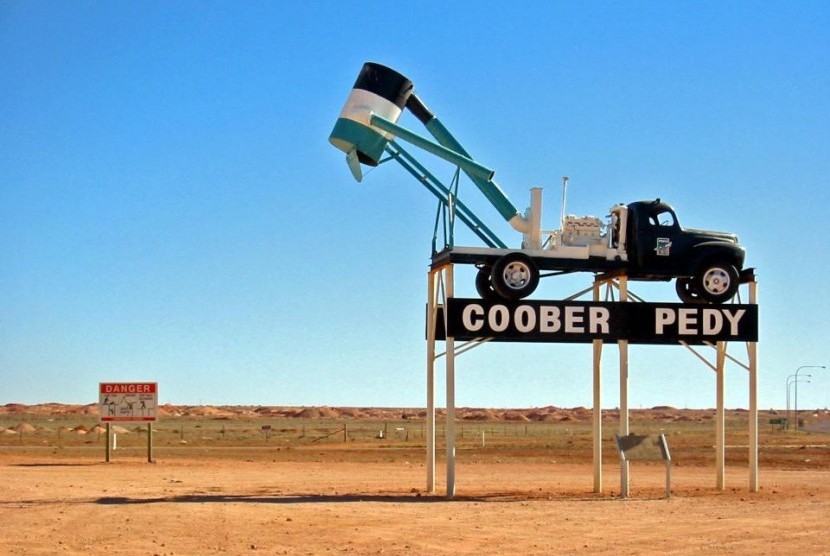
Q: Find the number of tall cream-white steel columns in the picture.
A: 6